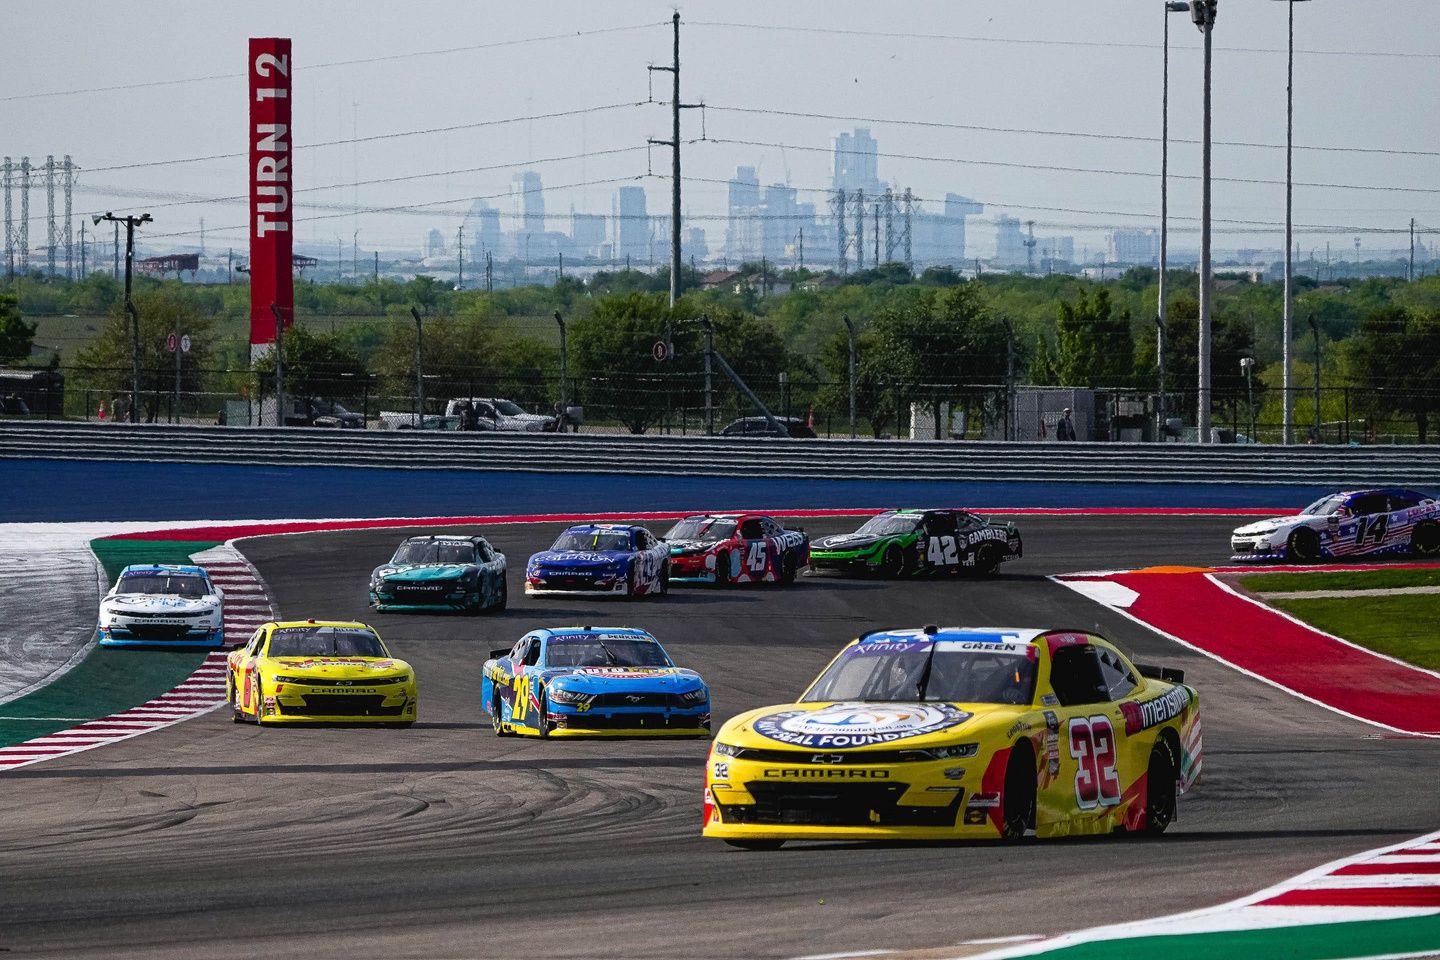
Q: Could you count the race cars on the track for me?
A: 9